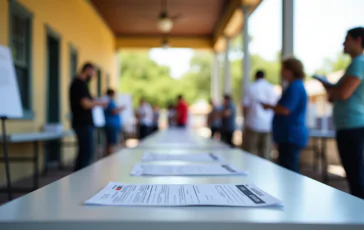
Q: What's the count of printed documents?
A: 3